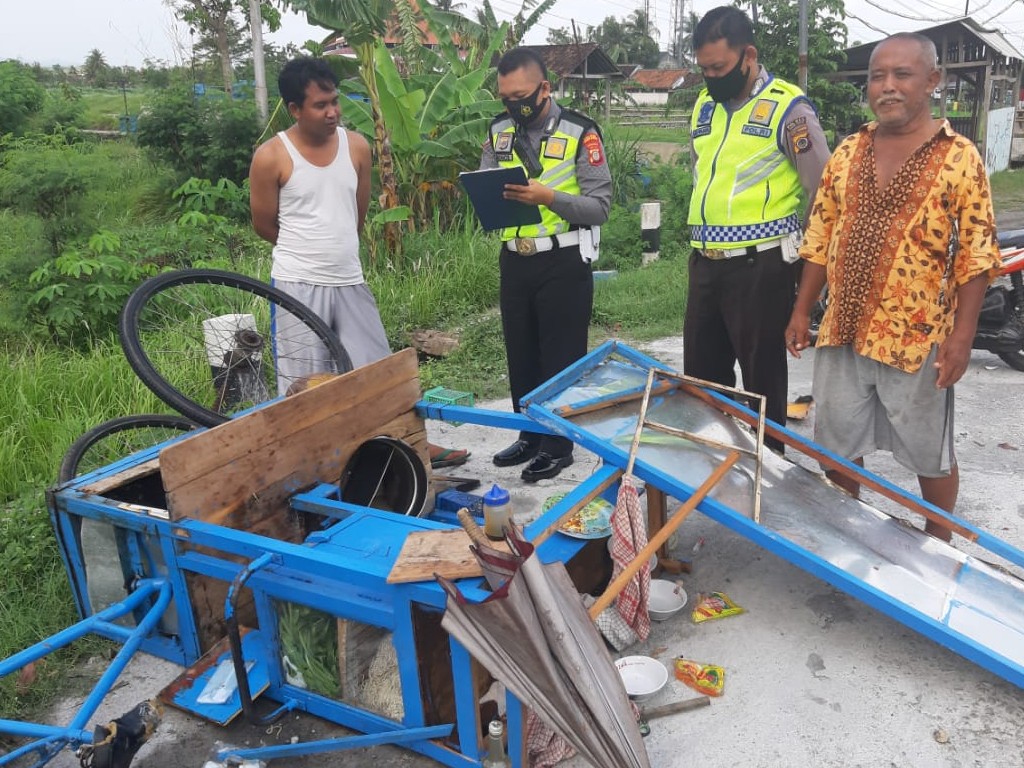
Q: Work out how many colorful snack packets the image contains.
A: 2